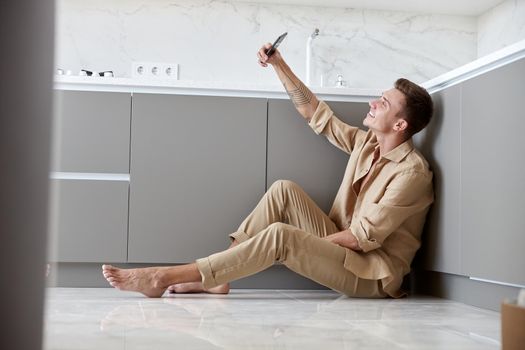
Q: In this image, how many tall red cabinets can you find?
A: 0